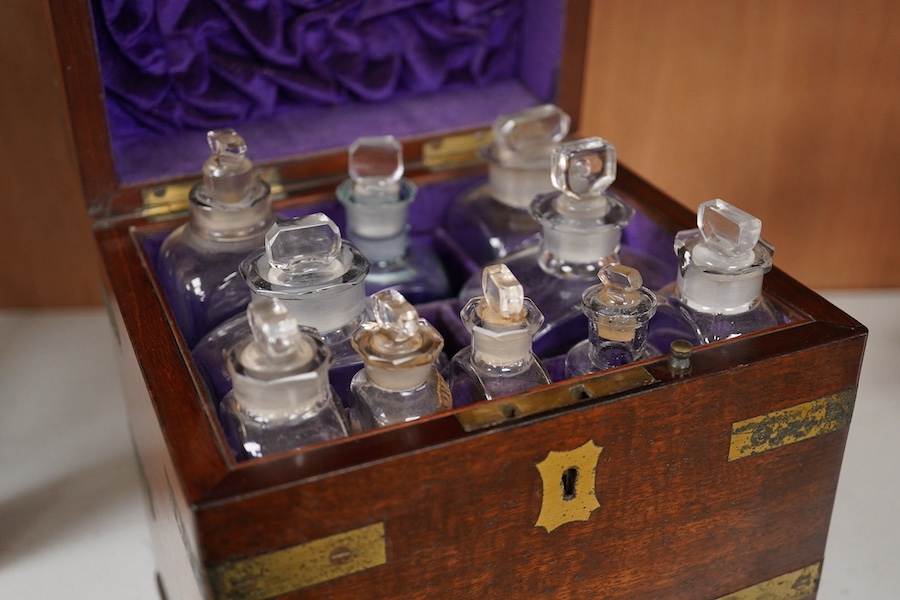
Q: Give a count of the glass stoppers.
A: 10